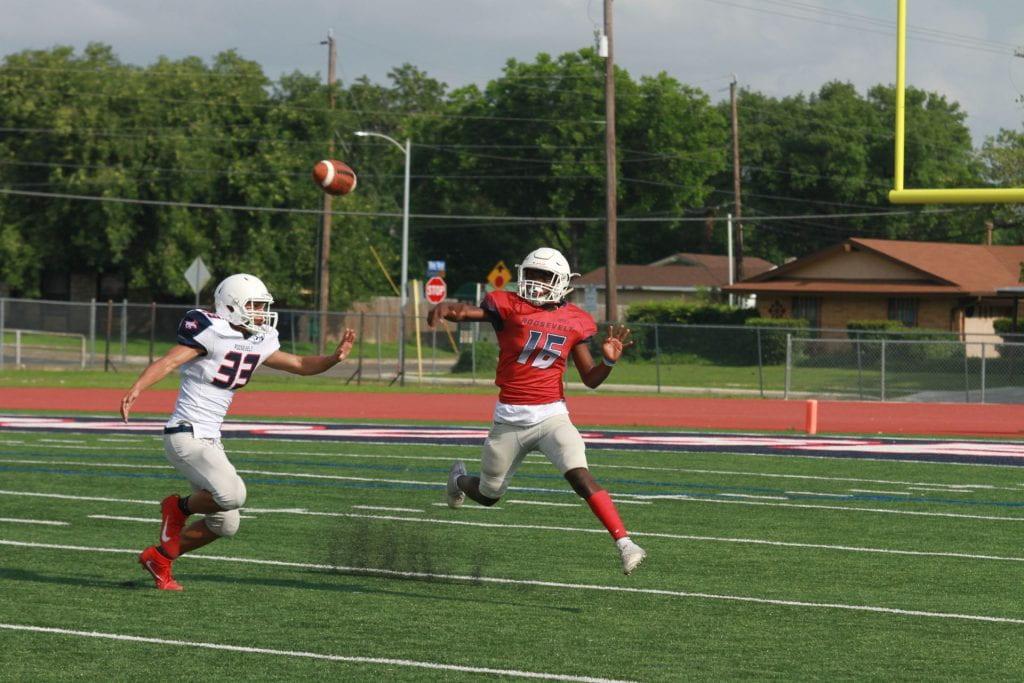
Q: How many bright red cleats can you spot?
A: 2